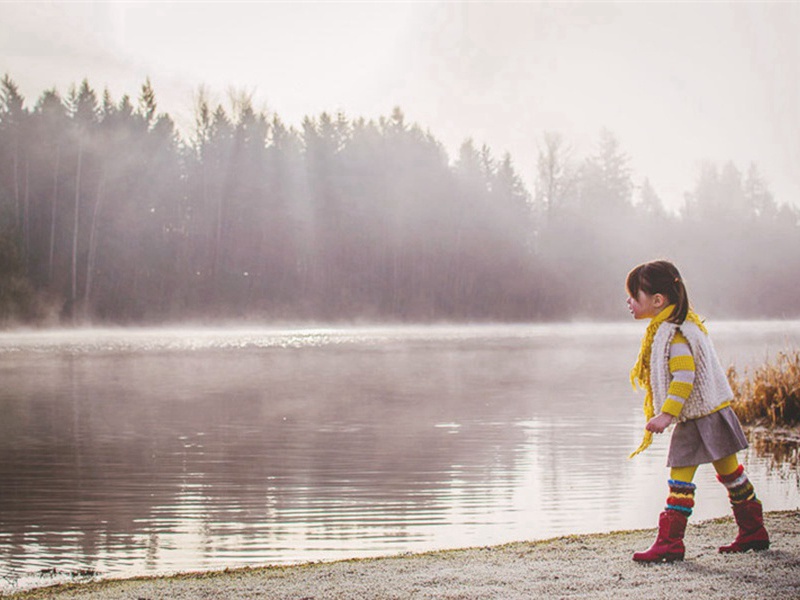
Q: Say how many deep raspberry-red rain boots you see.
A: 2